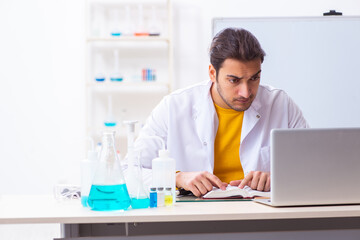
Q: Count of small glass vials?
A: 3